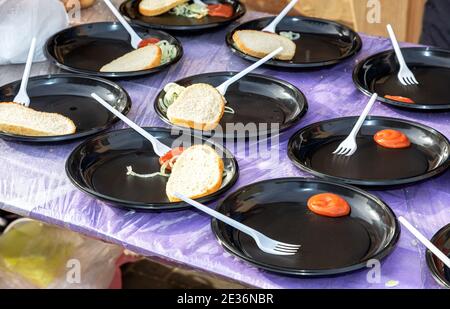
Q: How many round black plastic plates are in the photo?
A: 10